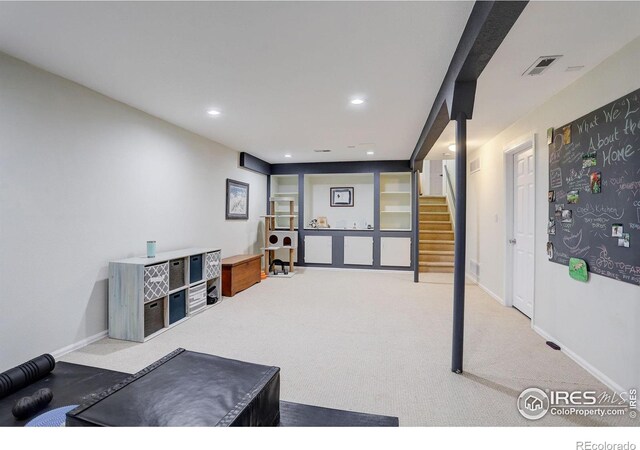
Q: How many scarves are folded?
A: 0